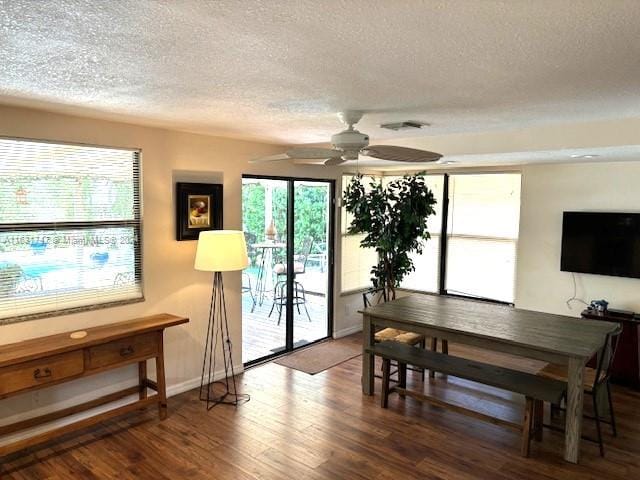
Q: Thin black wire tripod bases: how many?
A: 1